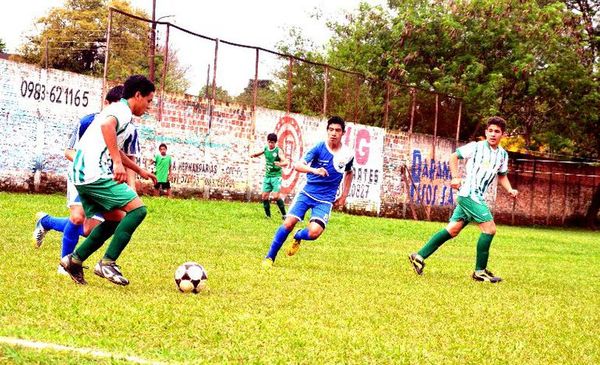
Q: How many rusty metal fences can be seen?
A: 1